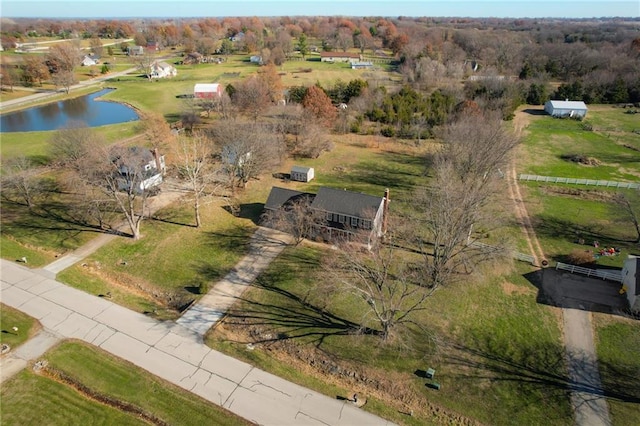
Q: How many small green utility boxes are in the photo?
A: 2